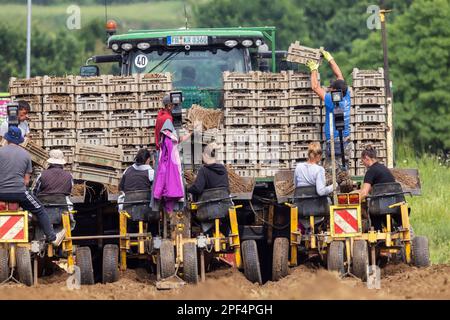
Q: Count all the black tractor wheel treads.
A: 11